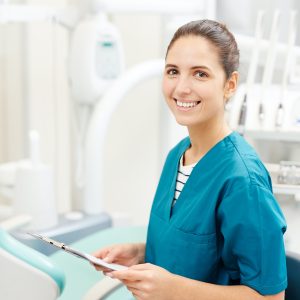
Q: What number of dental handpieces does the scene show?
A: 3